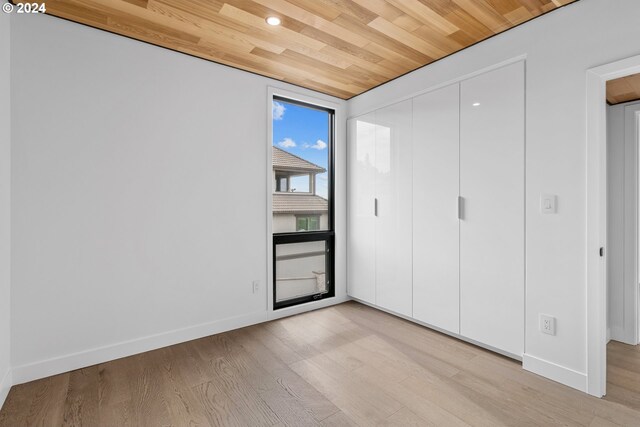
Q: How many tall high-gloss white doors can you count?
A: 4